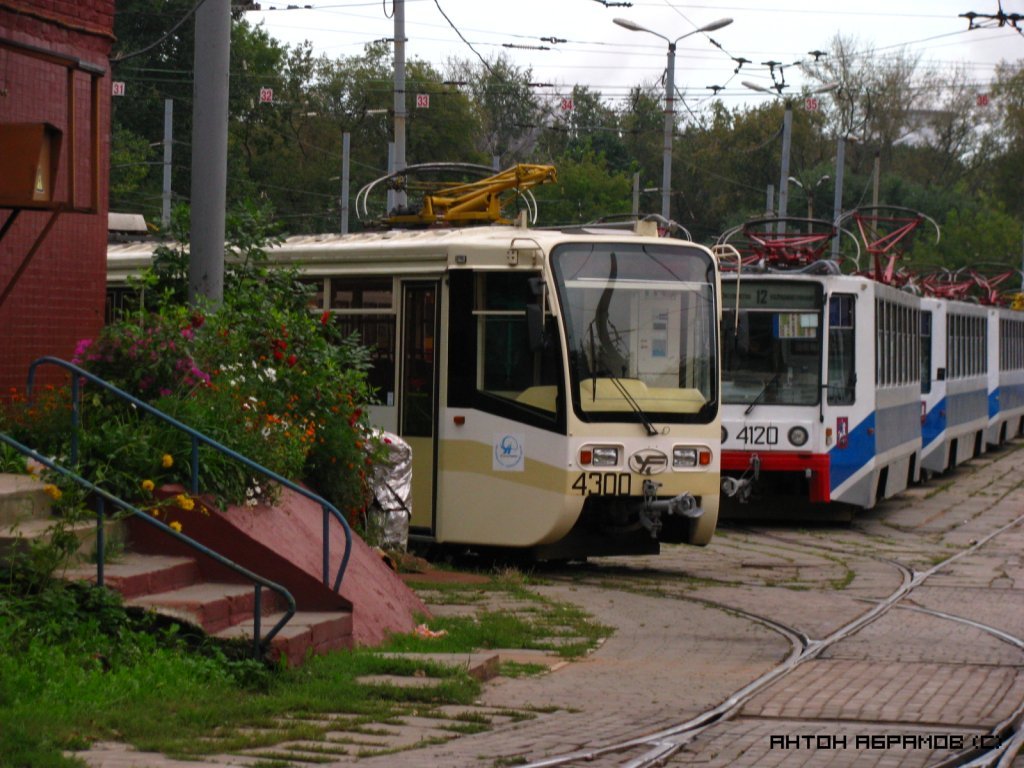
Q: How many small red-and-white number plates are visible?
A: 6